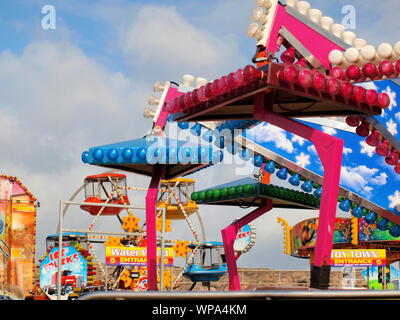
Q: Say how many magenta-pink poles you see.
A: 3